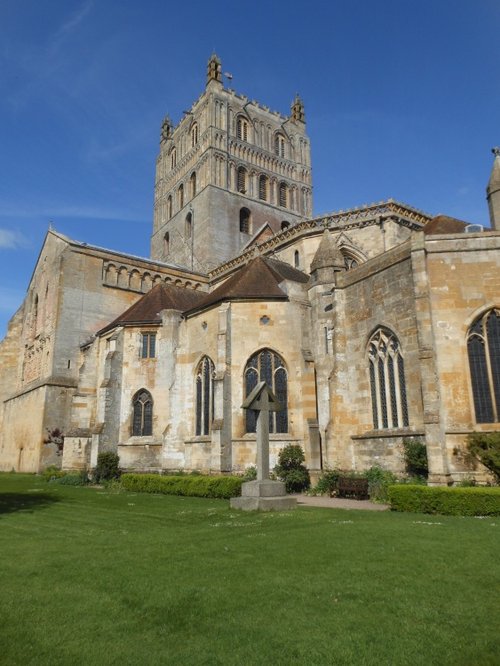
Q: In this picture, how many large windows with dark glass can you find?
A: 5